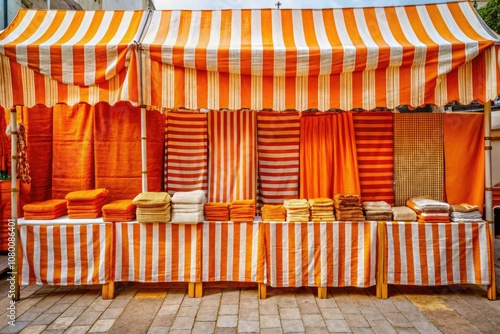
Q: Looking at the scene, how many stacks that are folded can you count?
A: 15